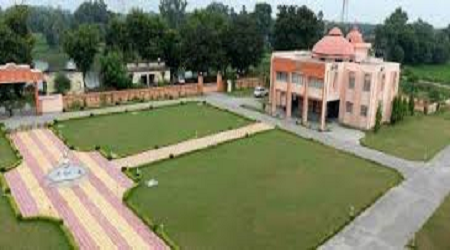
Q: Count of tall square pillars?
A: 4